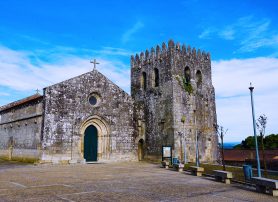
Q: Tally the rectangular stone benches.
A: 5